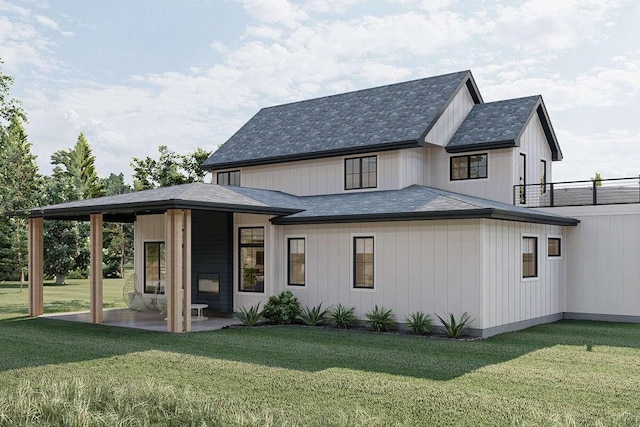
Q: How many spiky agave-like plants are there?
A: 6